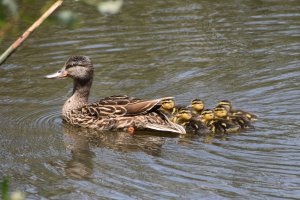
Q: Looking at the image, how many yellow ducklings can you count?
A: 6